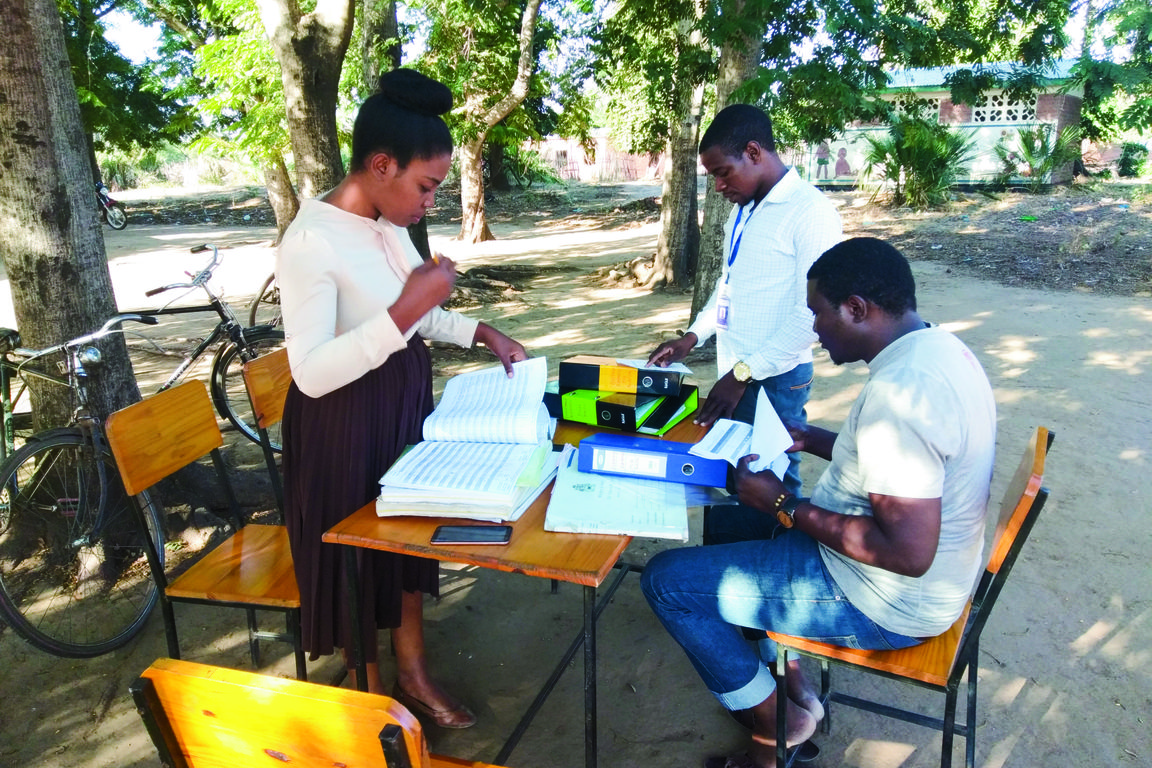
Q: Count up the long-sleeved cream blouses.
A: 1